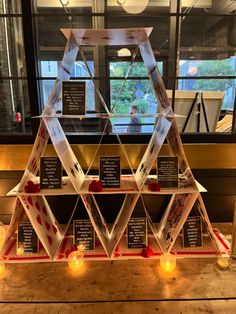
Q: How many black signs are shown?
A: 8